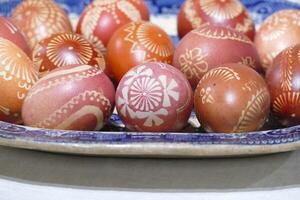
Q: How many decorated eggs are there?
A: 13